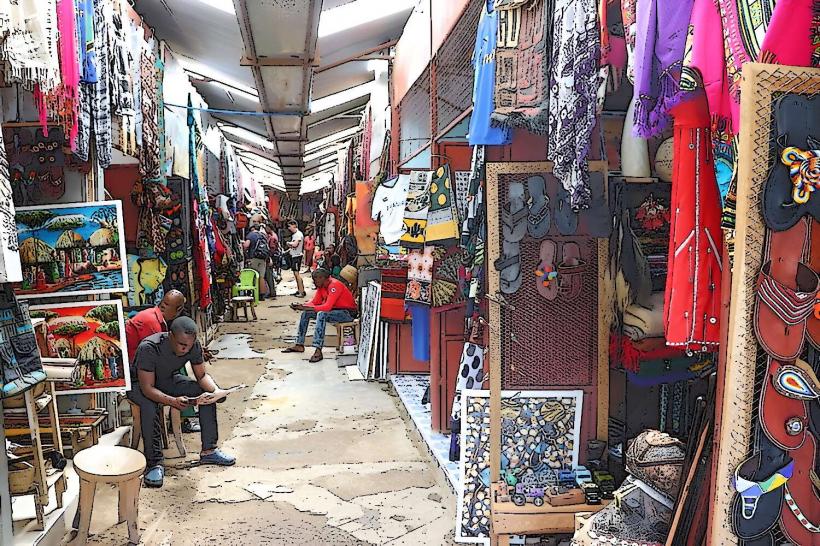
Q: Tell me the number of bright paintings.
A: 2